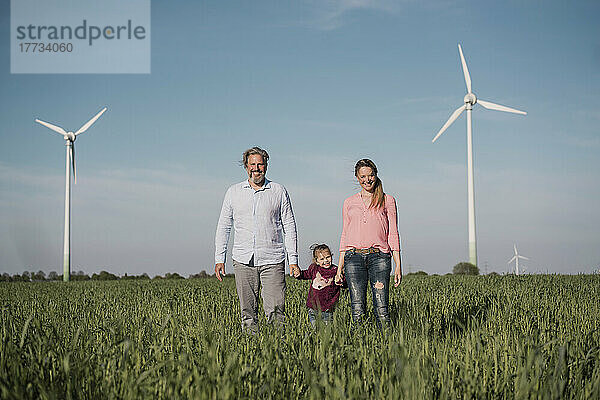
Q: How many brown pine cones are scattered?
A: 0